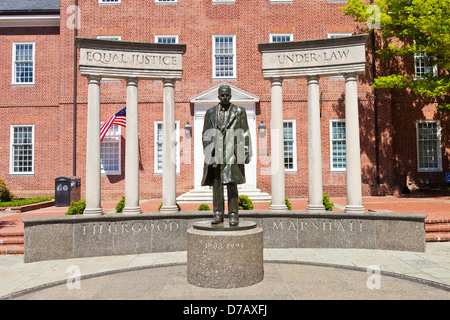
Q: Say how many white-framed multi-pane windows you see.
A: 13